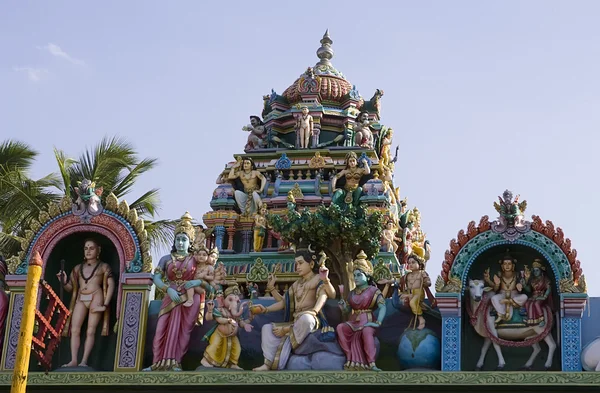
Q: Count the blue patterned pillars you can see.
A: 2